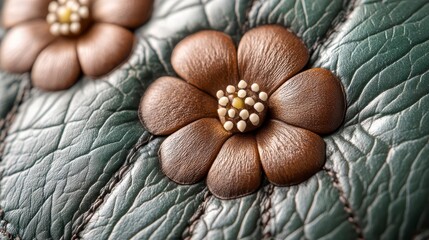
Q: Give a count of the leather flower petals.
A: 12